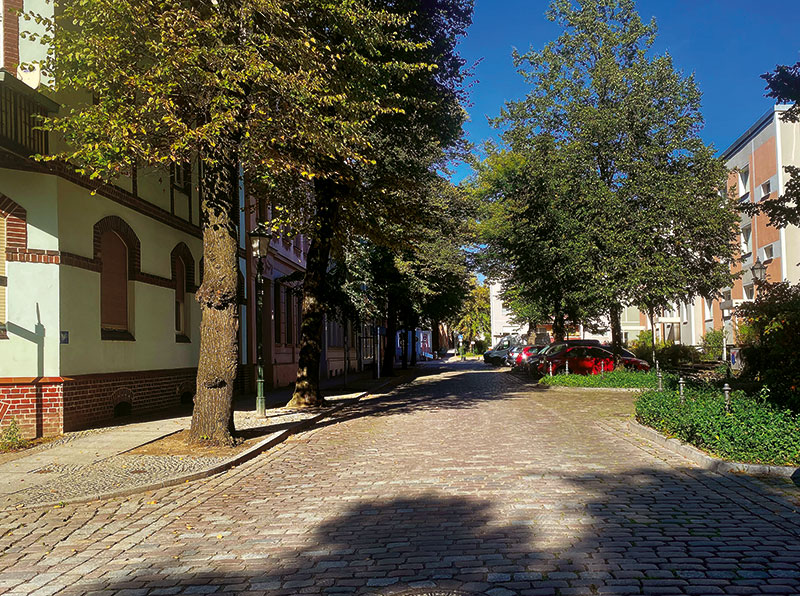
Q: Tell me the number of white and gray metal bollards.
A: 7